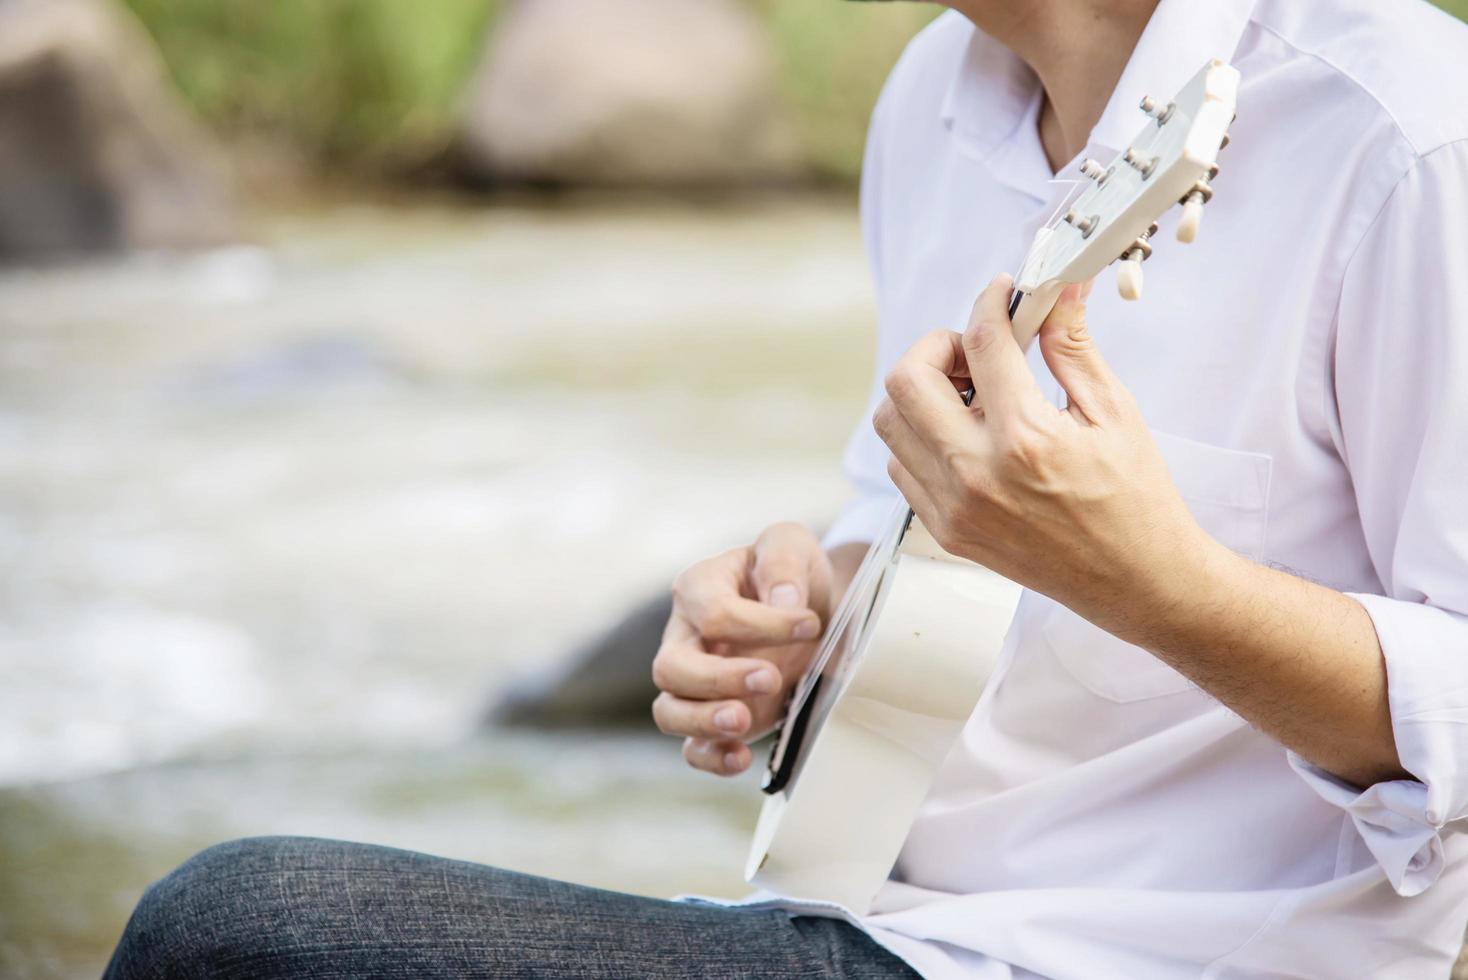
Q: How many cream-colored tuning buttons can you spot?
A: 2